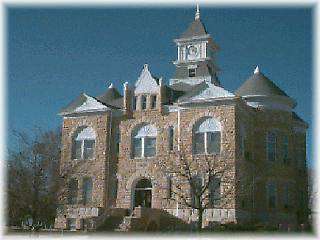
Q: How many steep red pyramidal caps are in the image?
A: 0